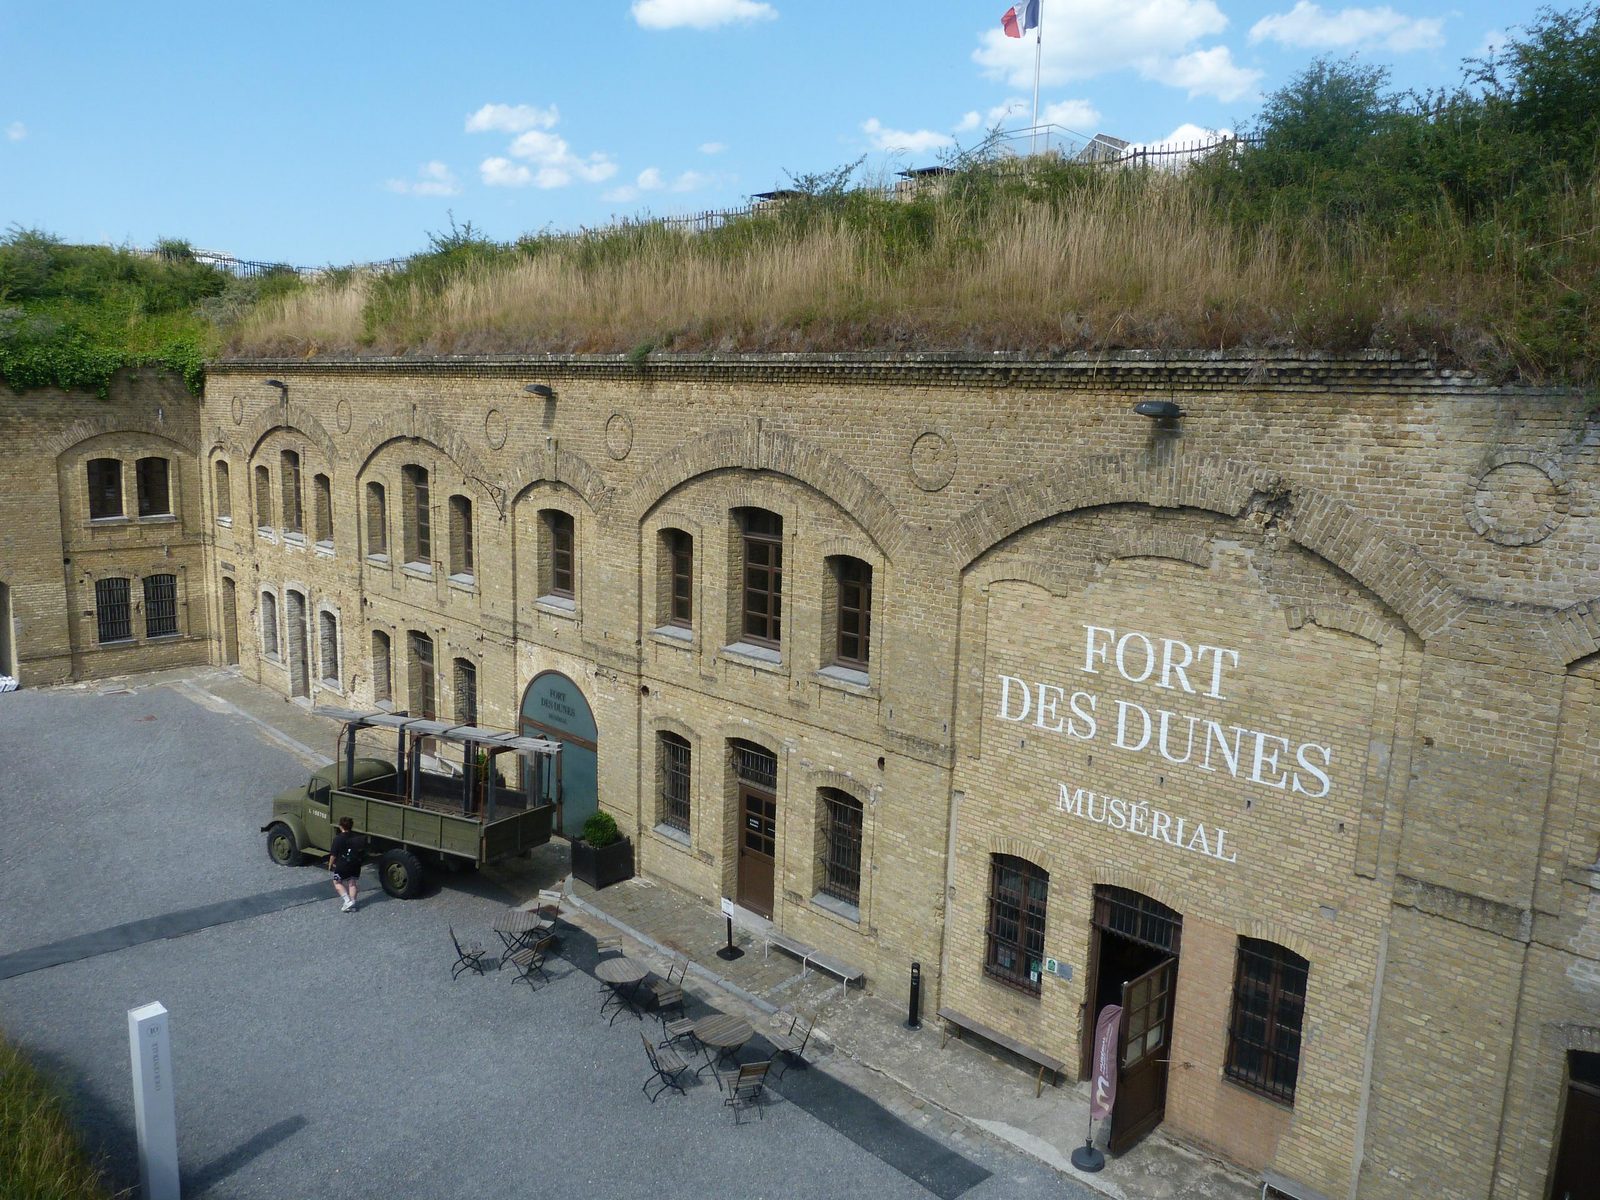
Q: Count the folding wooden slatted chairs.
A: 9